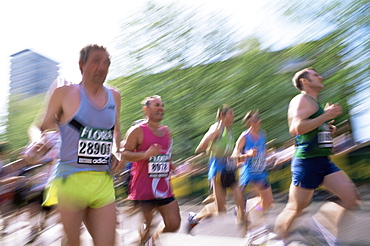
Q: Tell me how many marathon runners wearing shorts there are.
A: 5